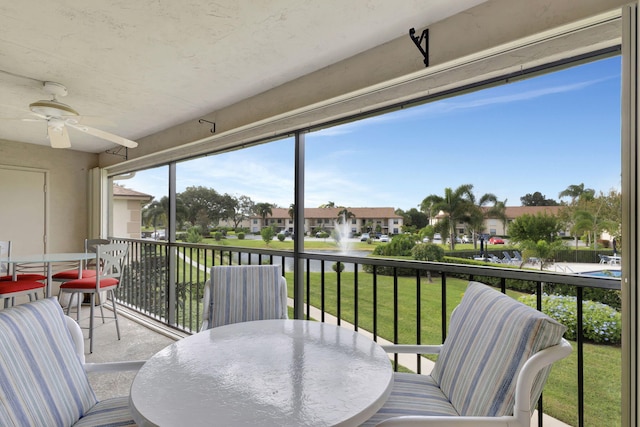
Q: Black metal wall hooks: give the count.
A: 3